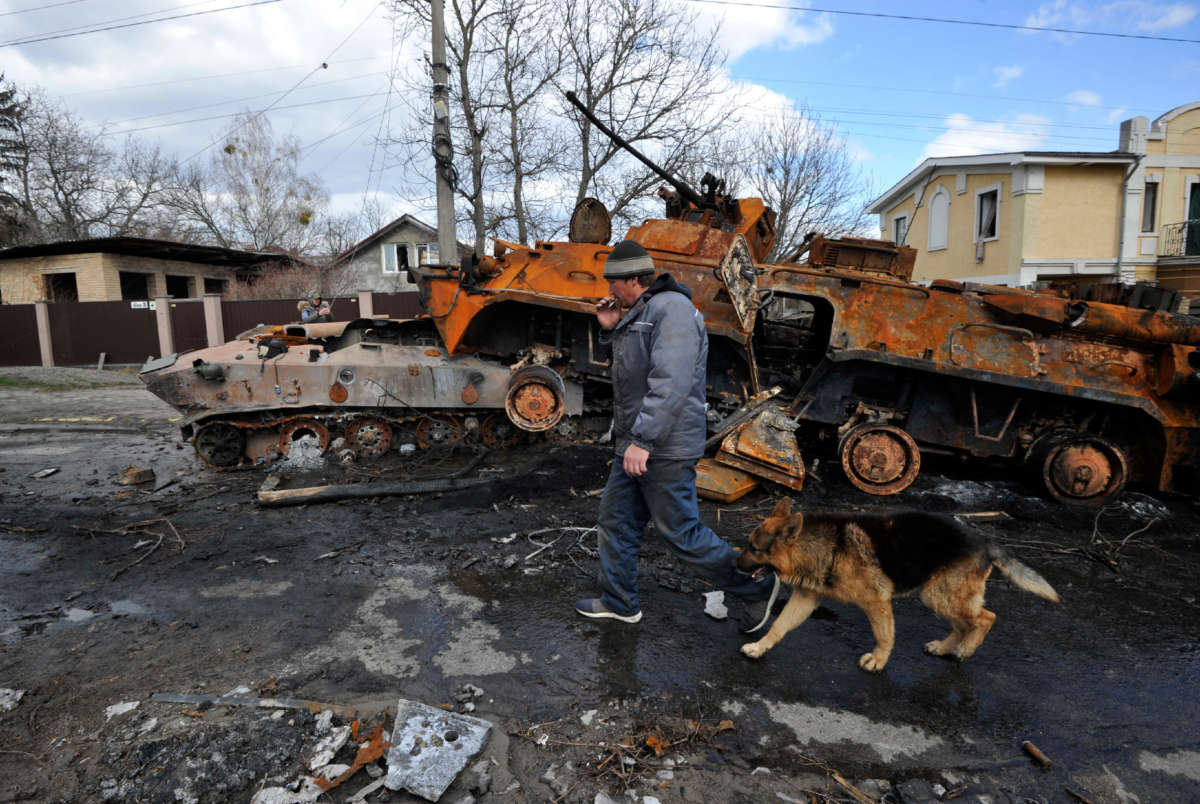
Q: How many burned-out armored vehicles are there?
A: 2